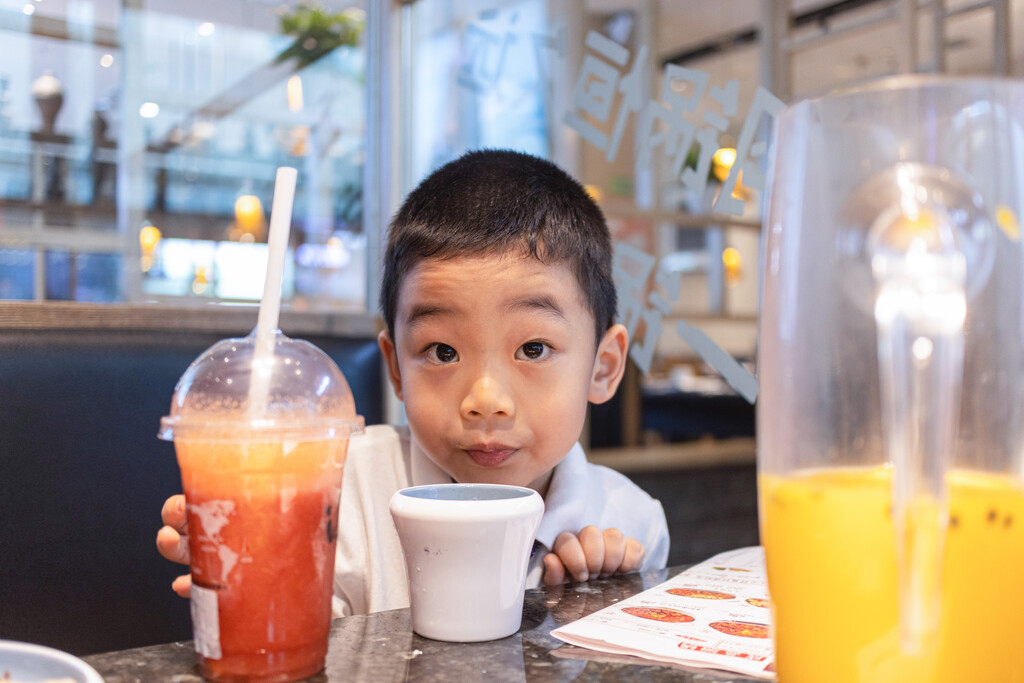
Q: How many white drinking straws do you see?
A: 1